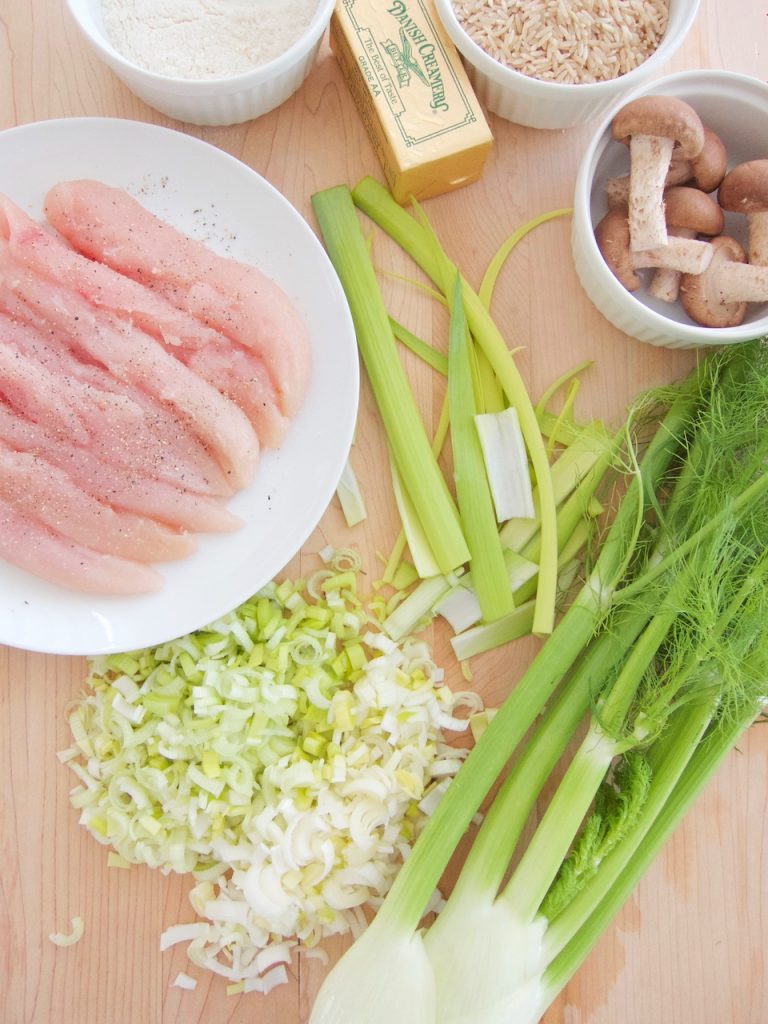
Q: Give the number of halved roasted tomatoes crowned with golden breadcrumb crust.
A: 0